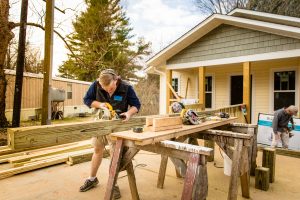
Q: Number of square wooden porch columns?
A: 3